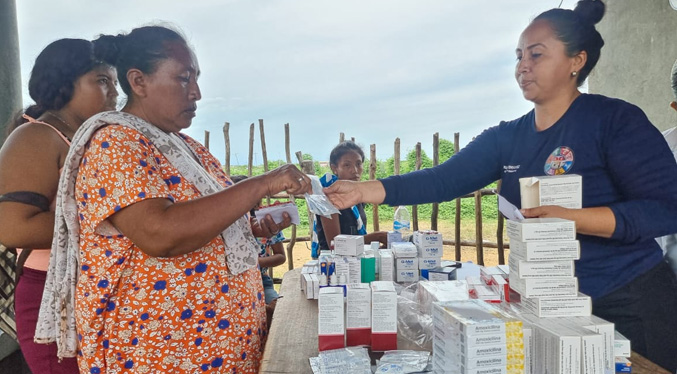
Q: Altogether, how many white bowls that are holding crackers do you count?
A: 0